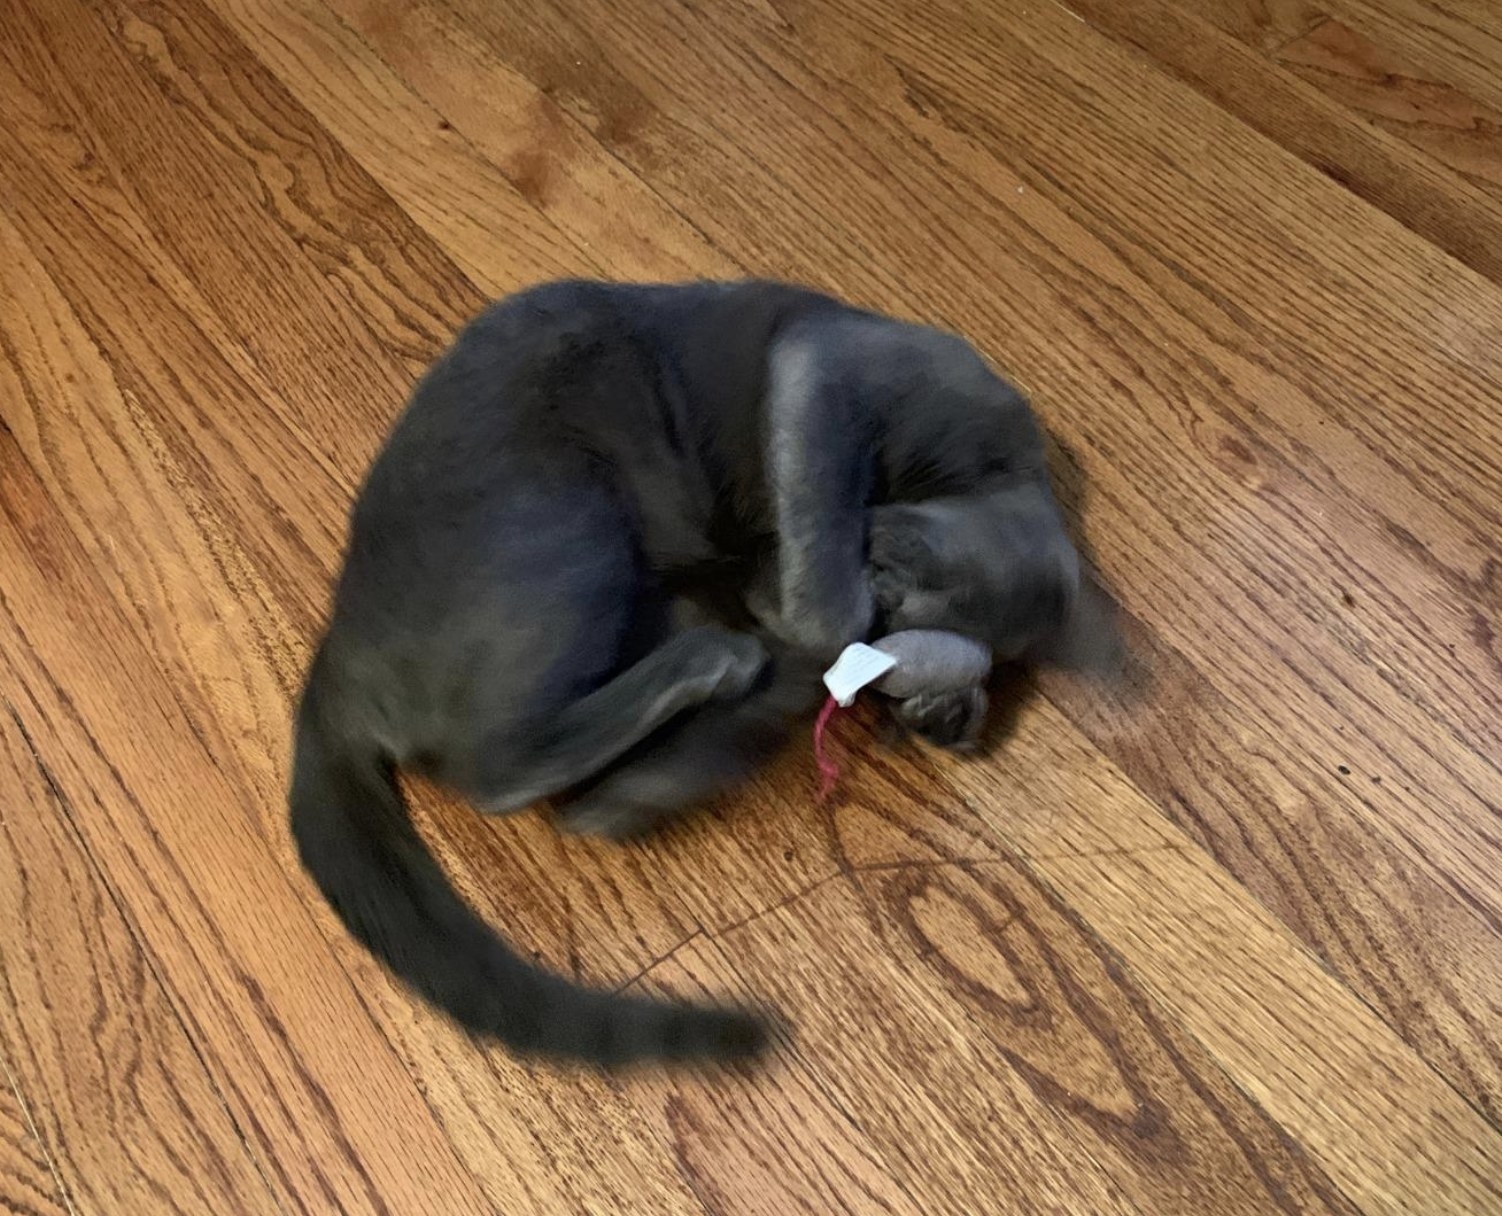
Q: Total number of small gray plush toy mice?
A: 1